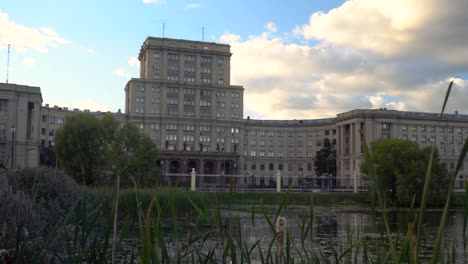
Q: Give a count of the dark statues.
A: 5